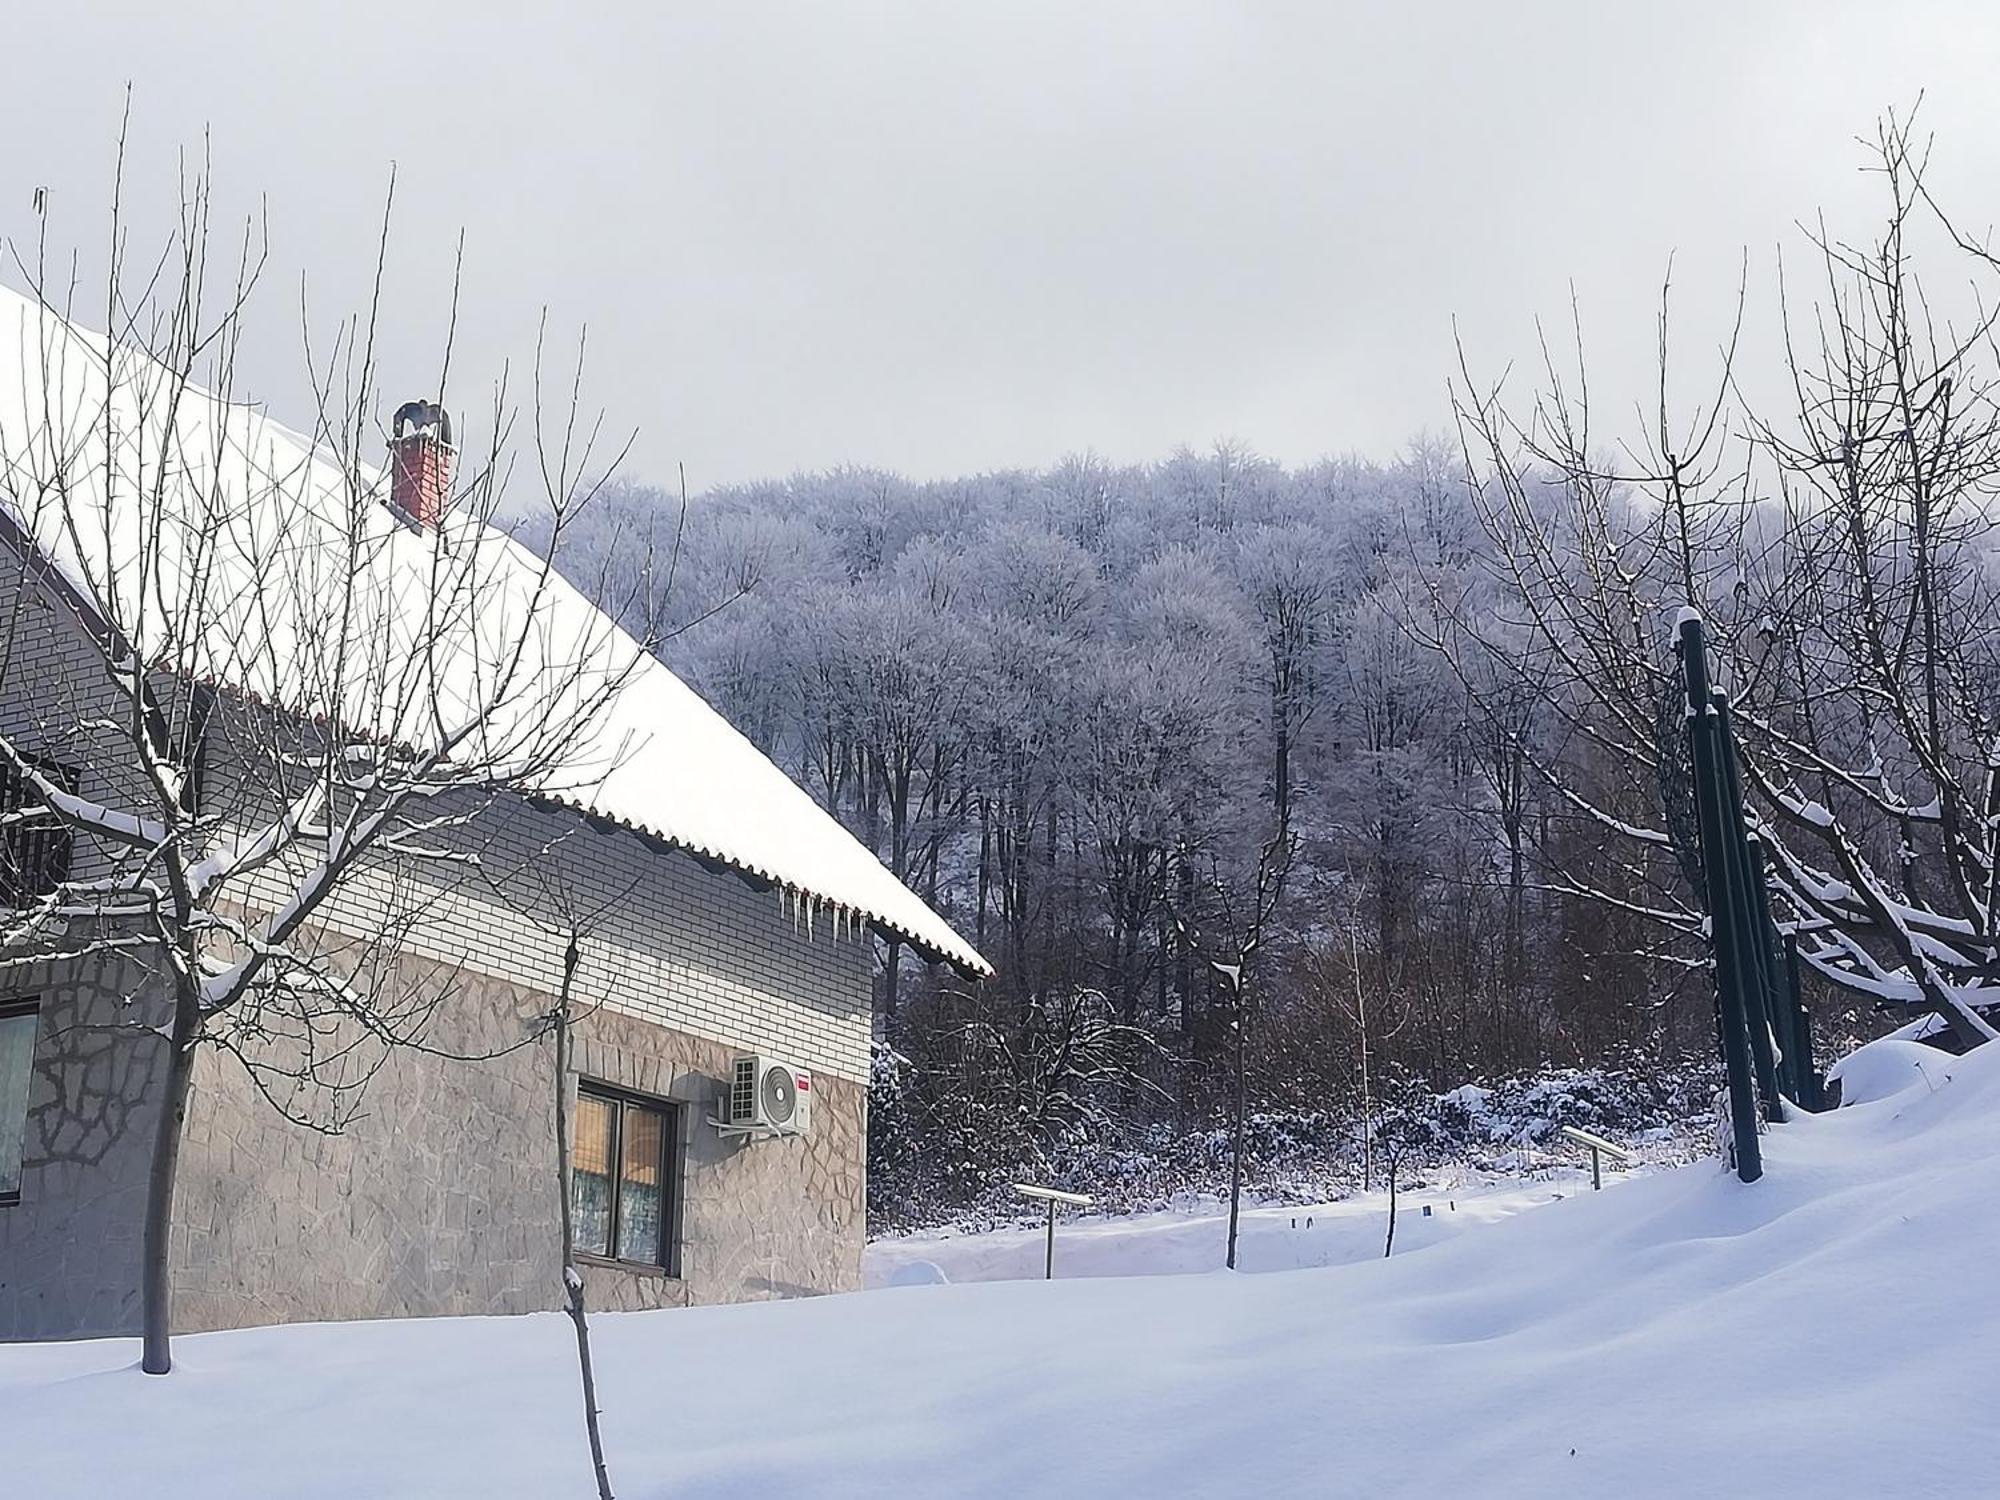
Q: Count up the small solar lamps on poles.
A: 2